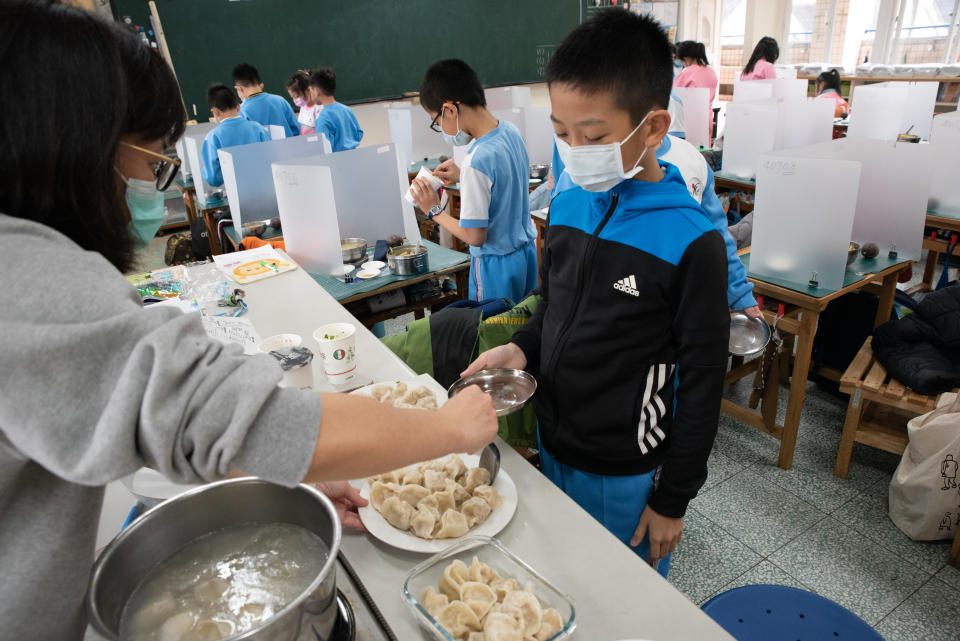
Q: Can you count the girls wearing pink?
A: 4